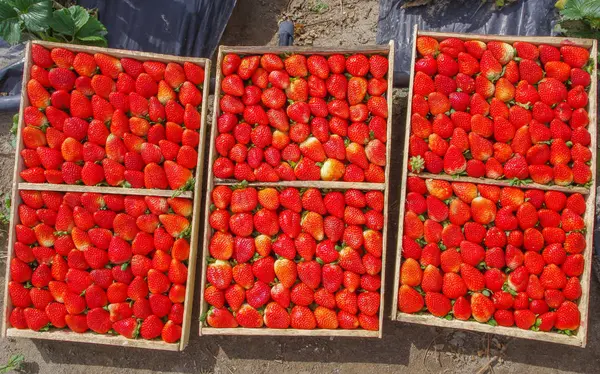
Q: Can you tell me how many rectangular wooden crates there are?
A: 3